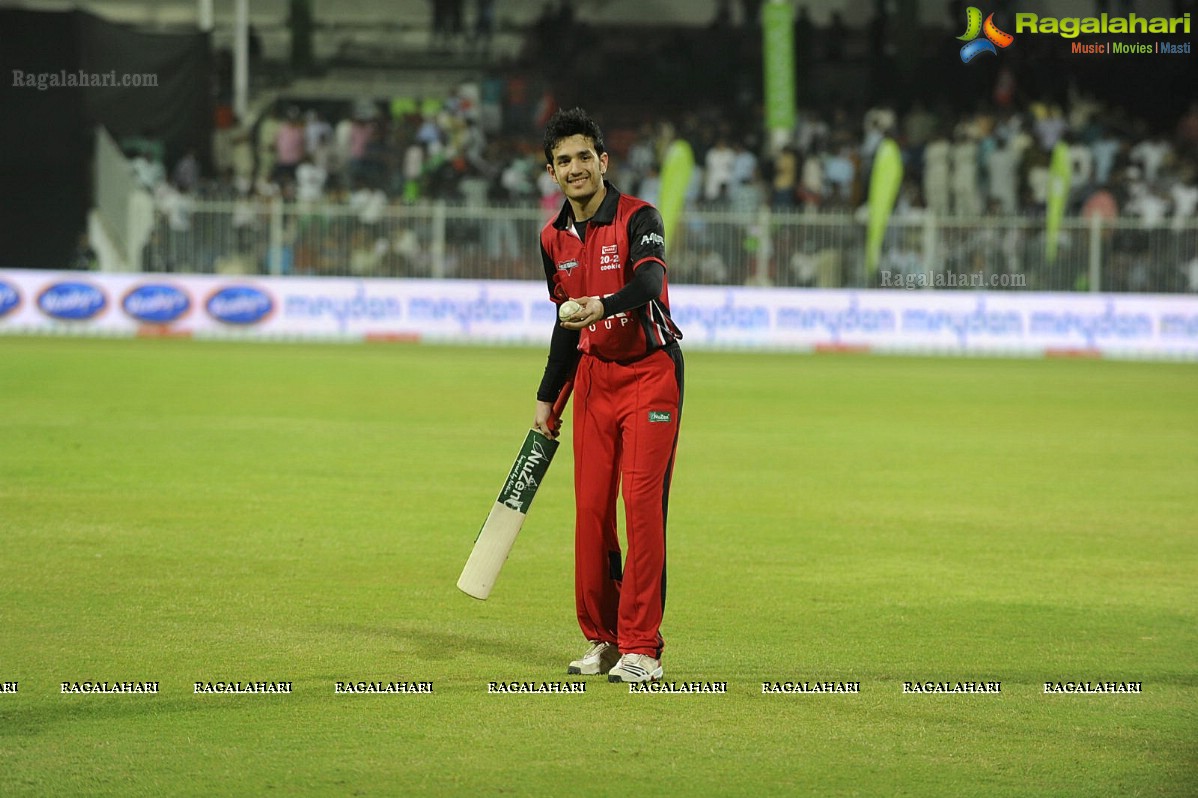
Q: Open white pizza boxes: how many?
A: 0